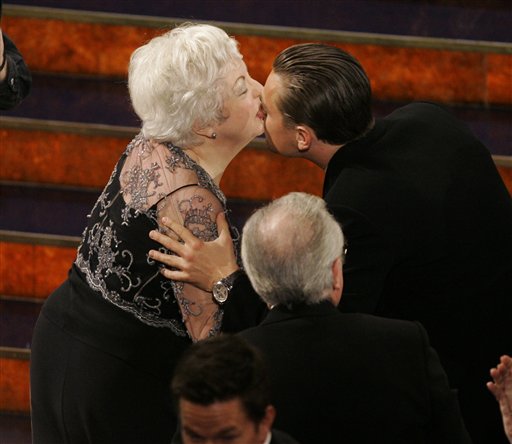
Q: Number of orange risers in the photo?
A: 4